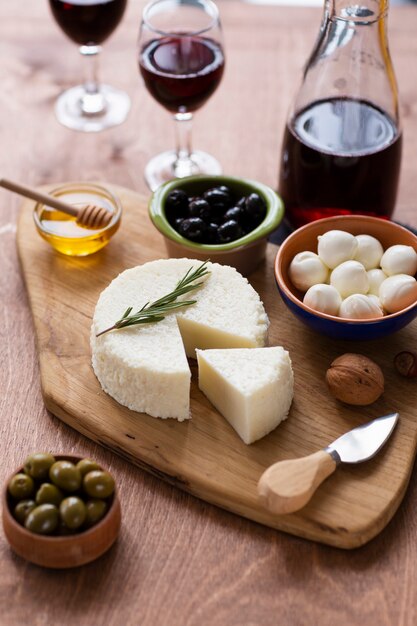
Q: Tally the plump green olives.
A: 10